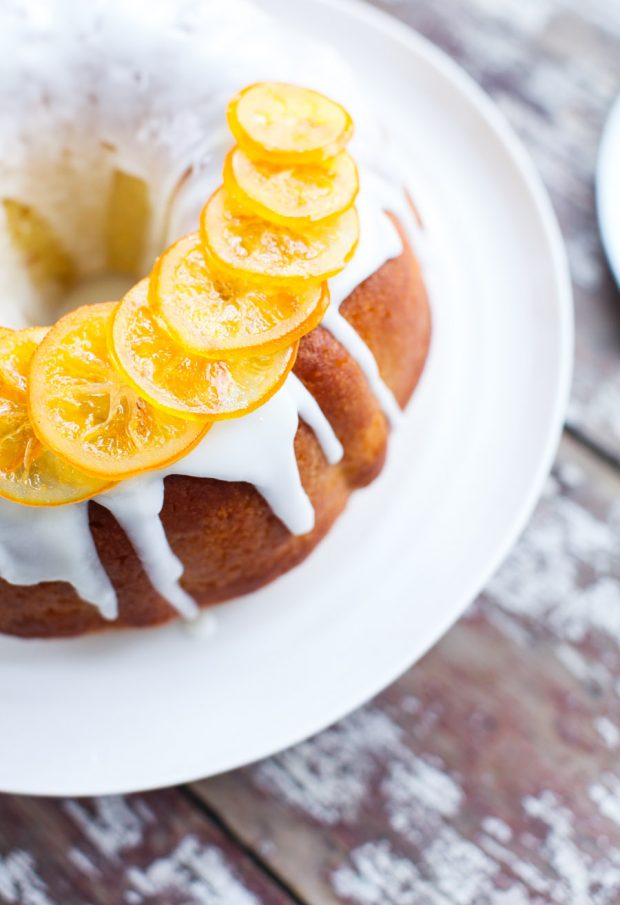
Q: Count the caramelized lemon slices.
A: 7